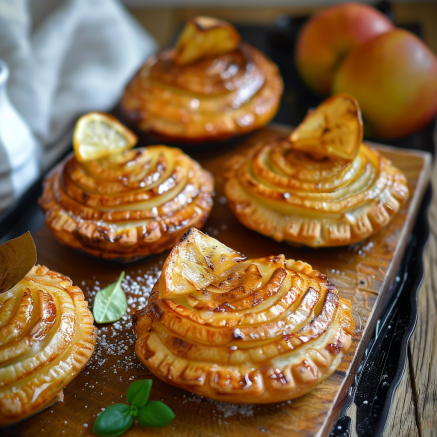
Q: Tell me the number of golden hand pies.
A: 5